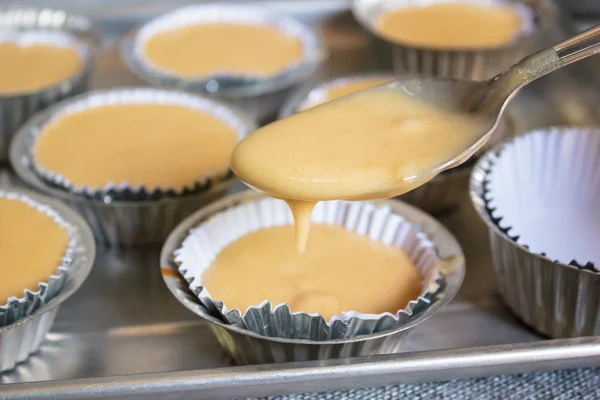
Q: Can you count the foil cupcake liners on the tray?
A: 8